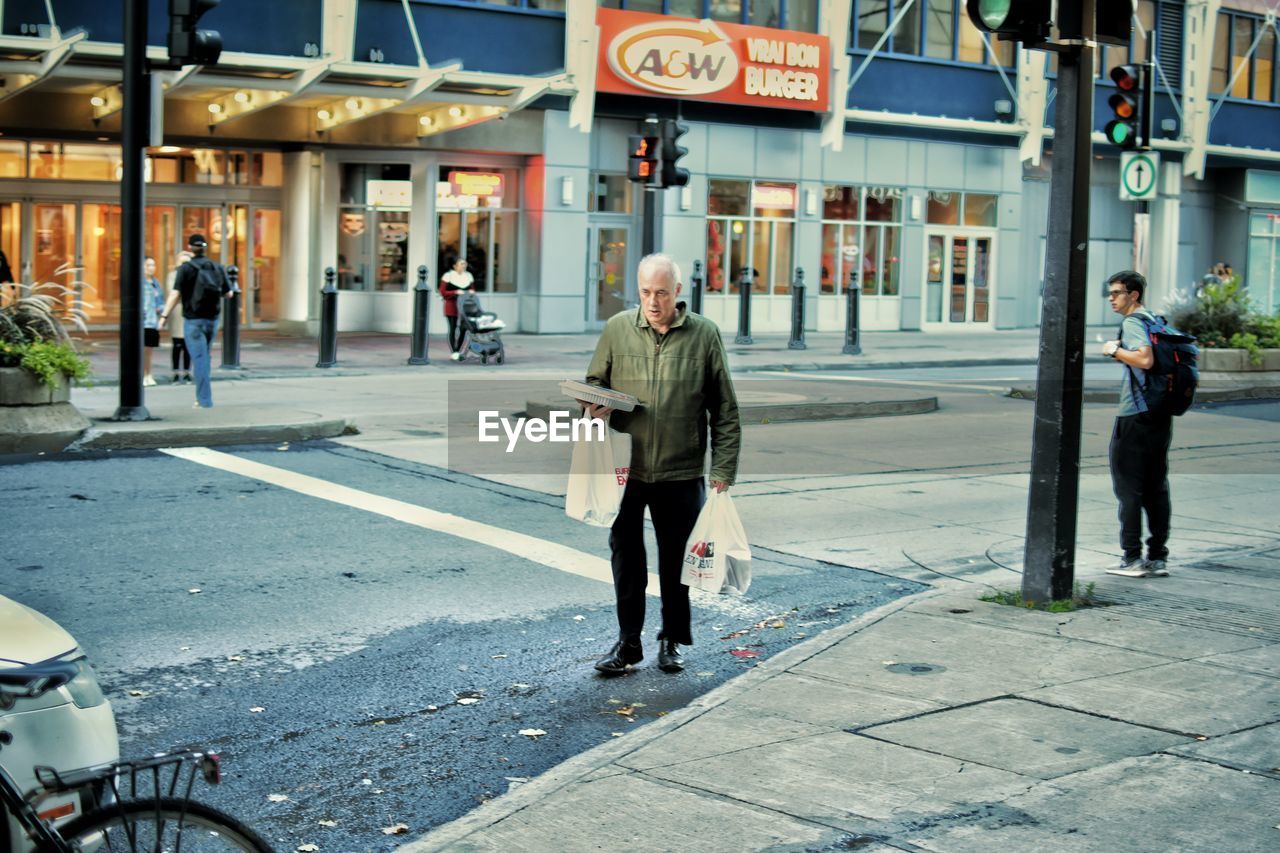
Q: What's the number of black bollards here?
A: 7